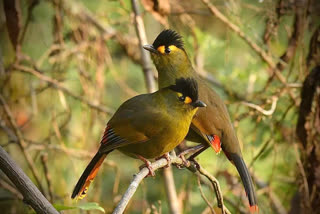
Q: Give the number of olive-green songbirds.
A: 2